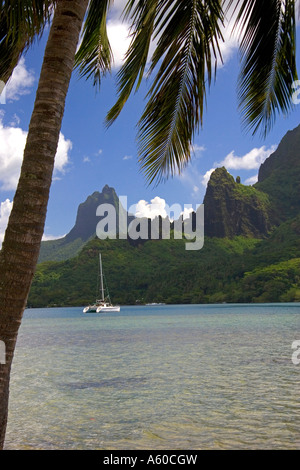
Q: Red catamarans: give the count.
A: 0